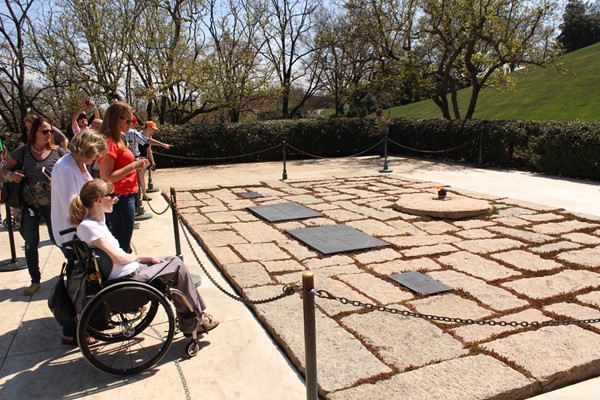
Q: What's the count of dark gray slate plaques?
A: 4